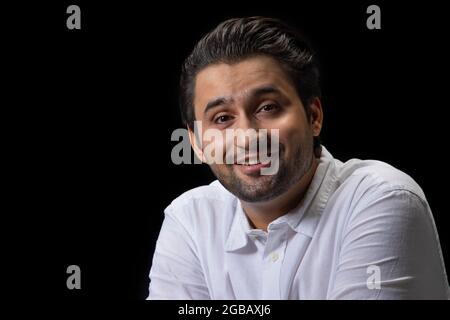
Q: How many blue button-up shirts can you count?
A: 0